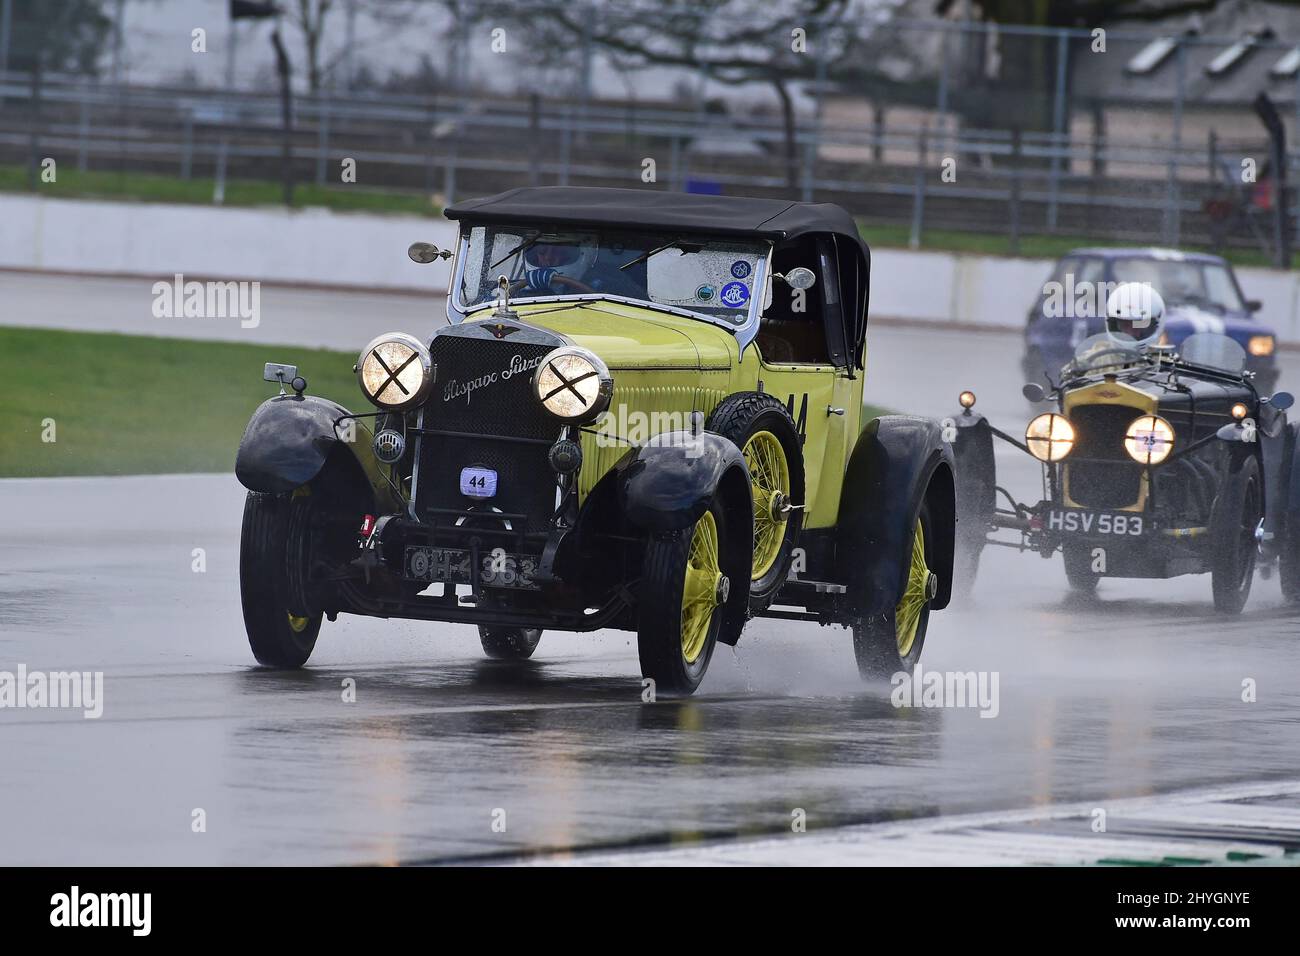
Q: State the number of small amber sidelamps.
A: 2